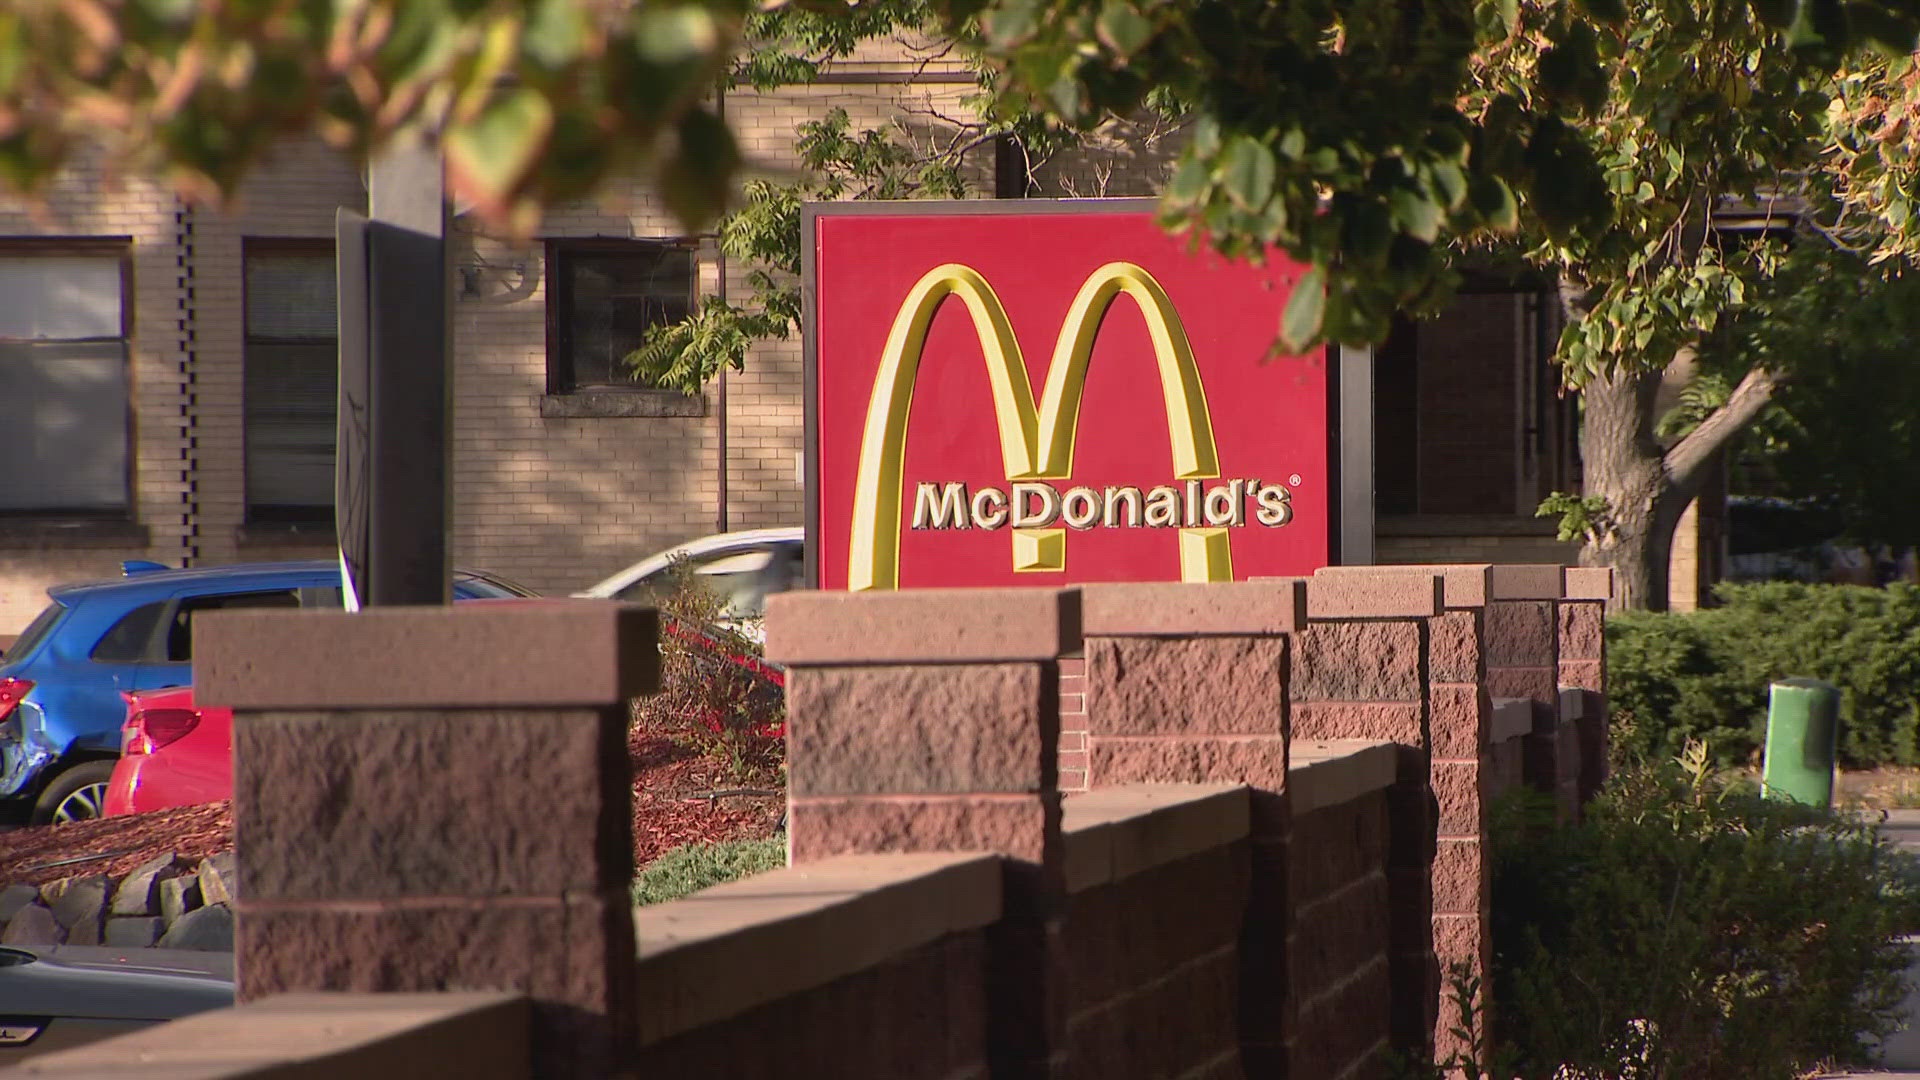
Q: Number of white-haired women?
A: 0